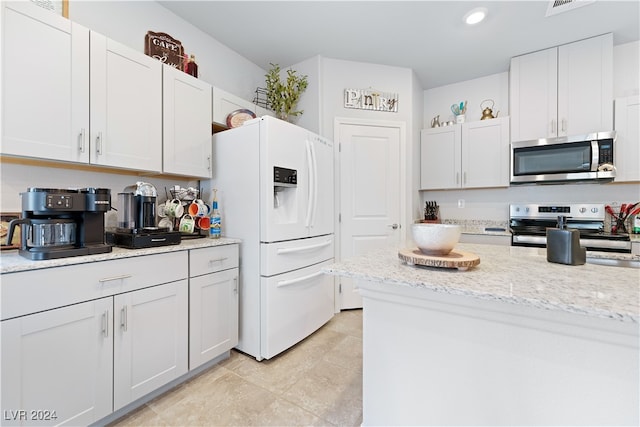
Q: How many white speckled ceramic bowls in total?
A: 1